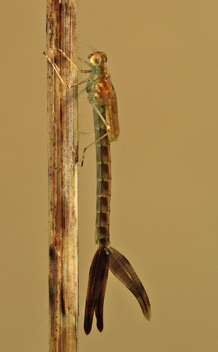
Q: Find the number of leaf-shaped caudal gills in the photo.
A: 3